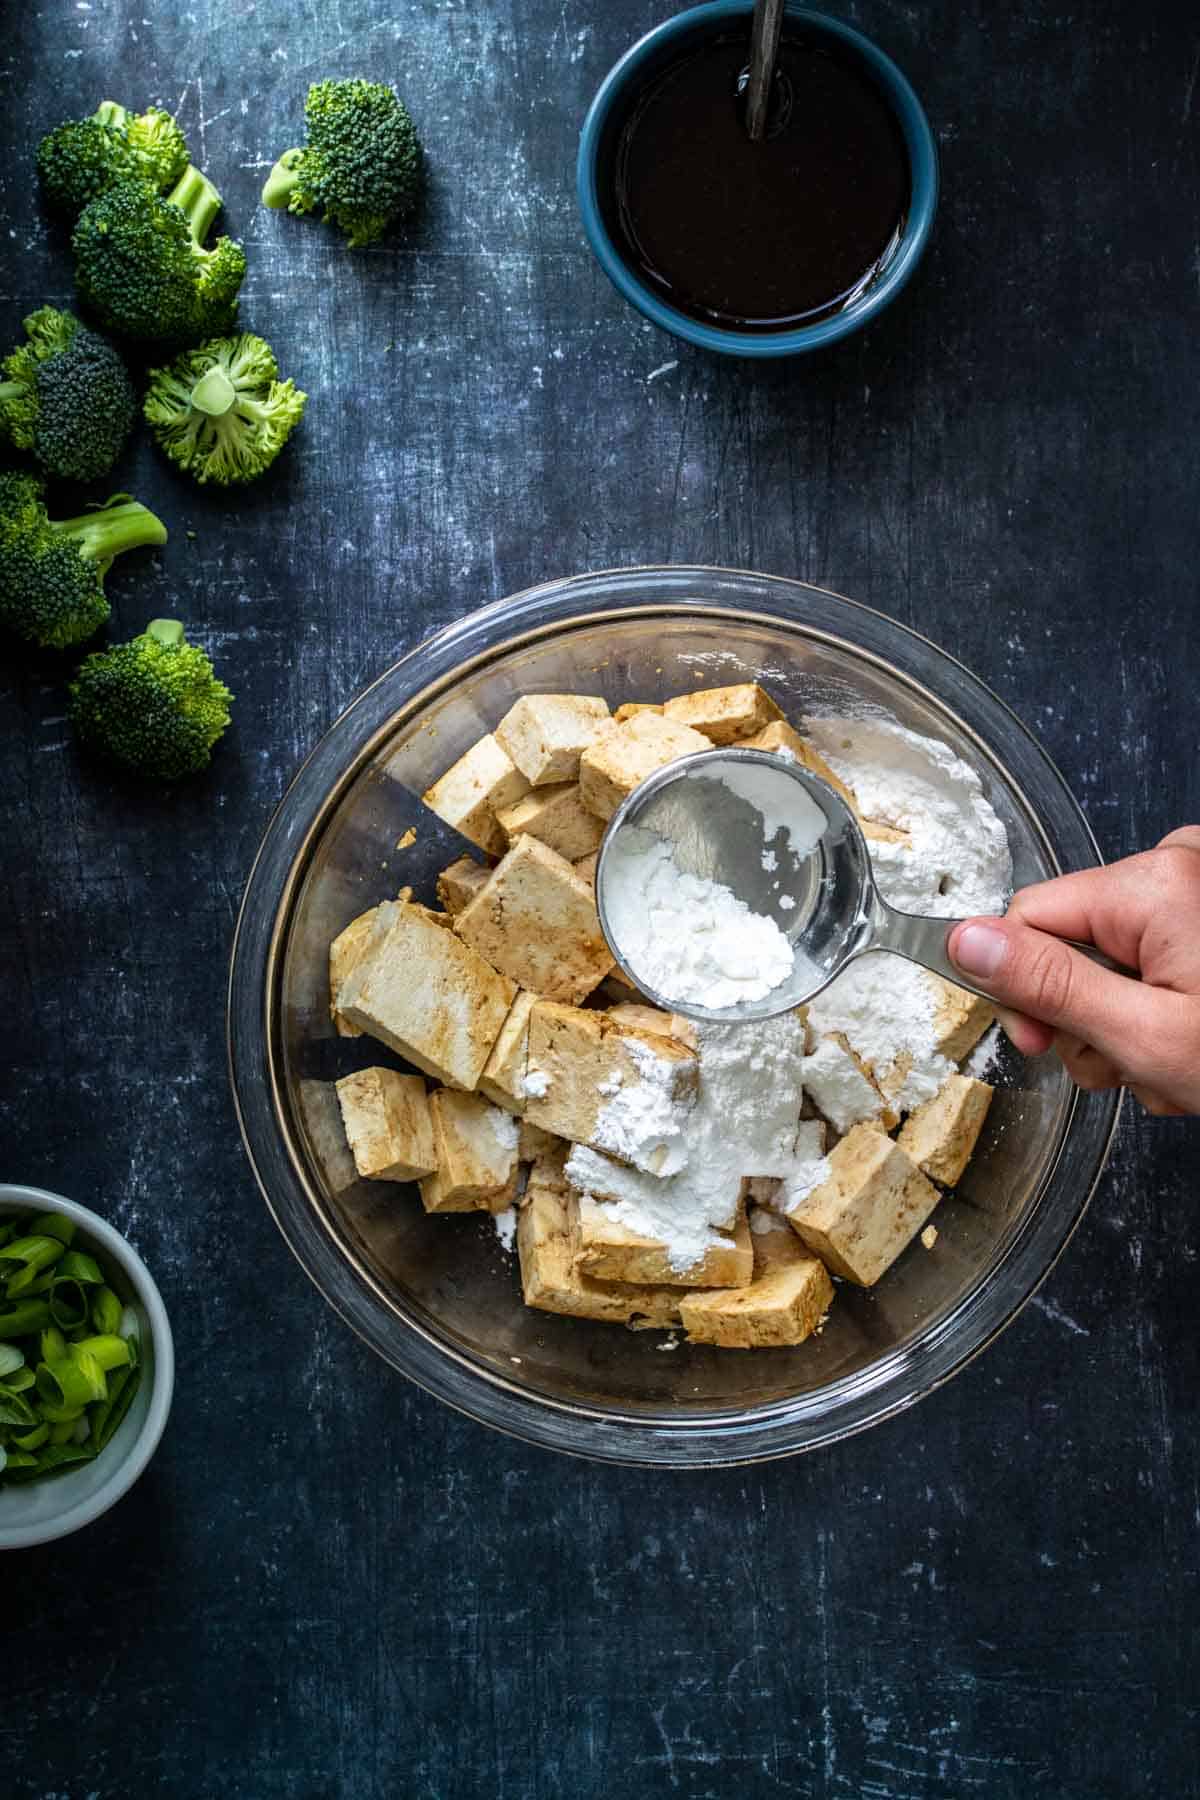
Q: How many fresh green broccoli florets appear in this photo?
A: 7